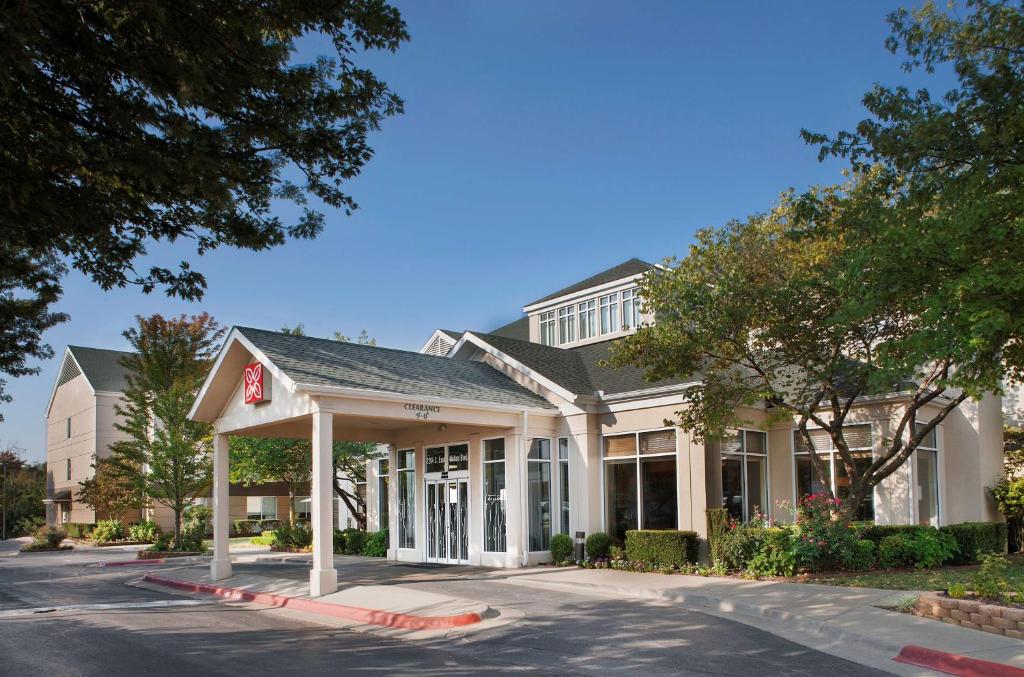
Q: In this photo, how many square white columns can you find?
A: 2